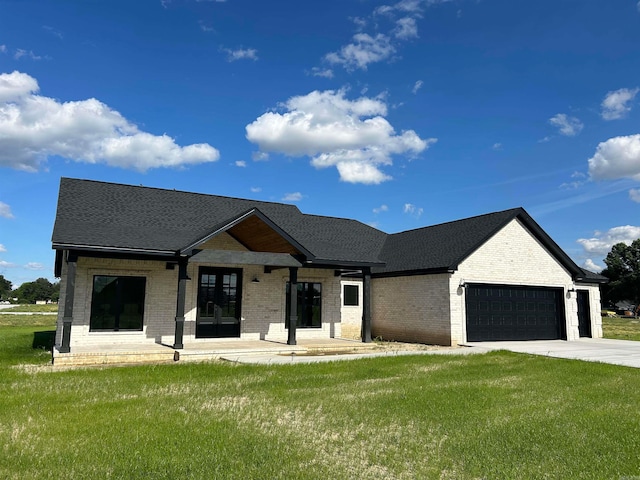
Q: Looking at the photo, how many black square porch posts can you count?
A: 4